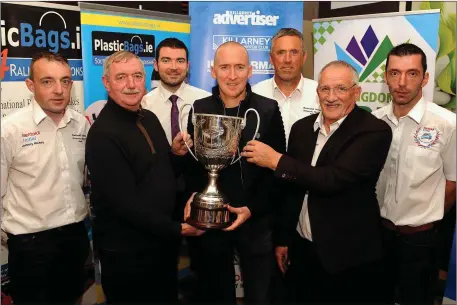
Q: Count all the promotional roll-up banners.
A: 4